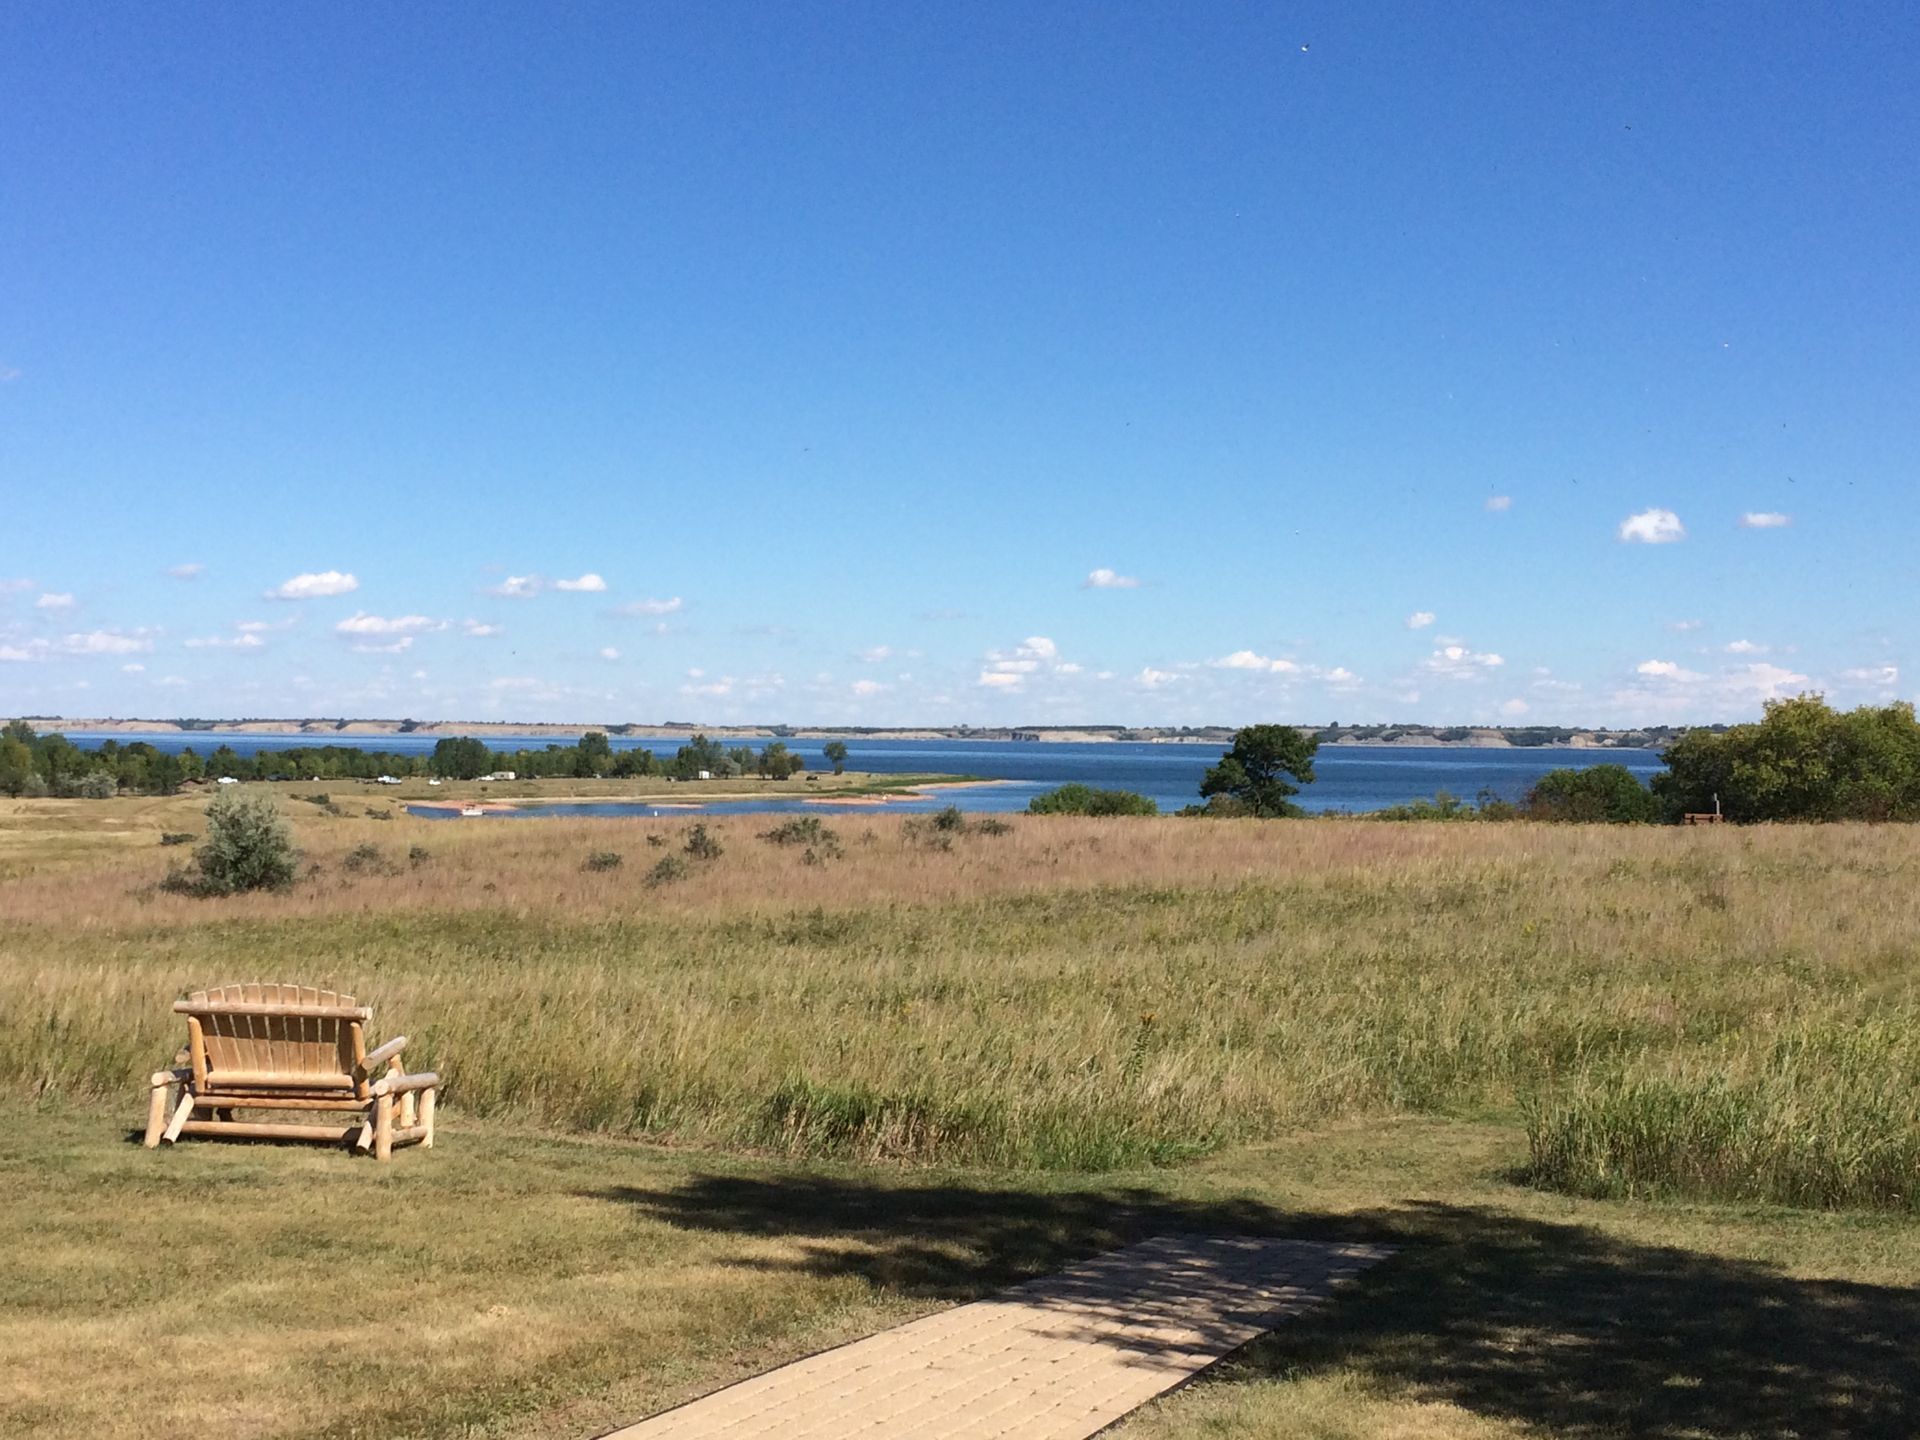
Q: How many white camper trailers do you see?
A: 2